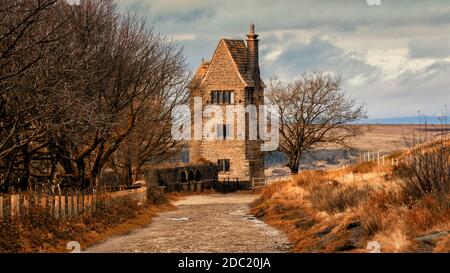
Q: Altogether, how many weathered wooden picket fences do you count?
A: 1